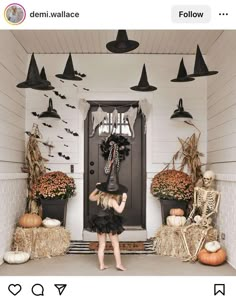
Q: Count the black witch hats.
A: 8